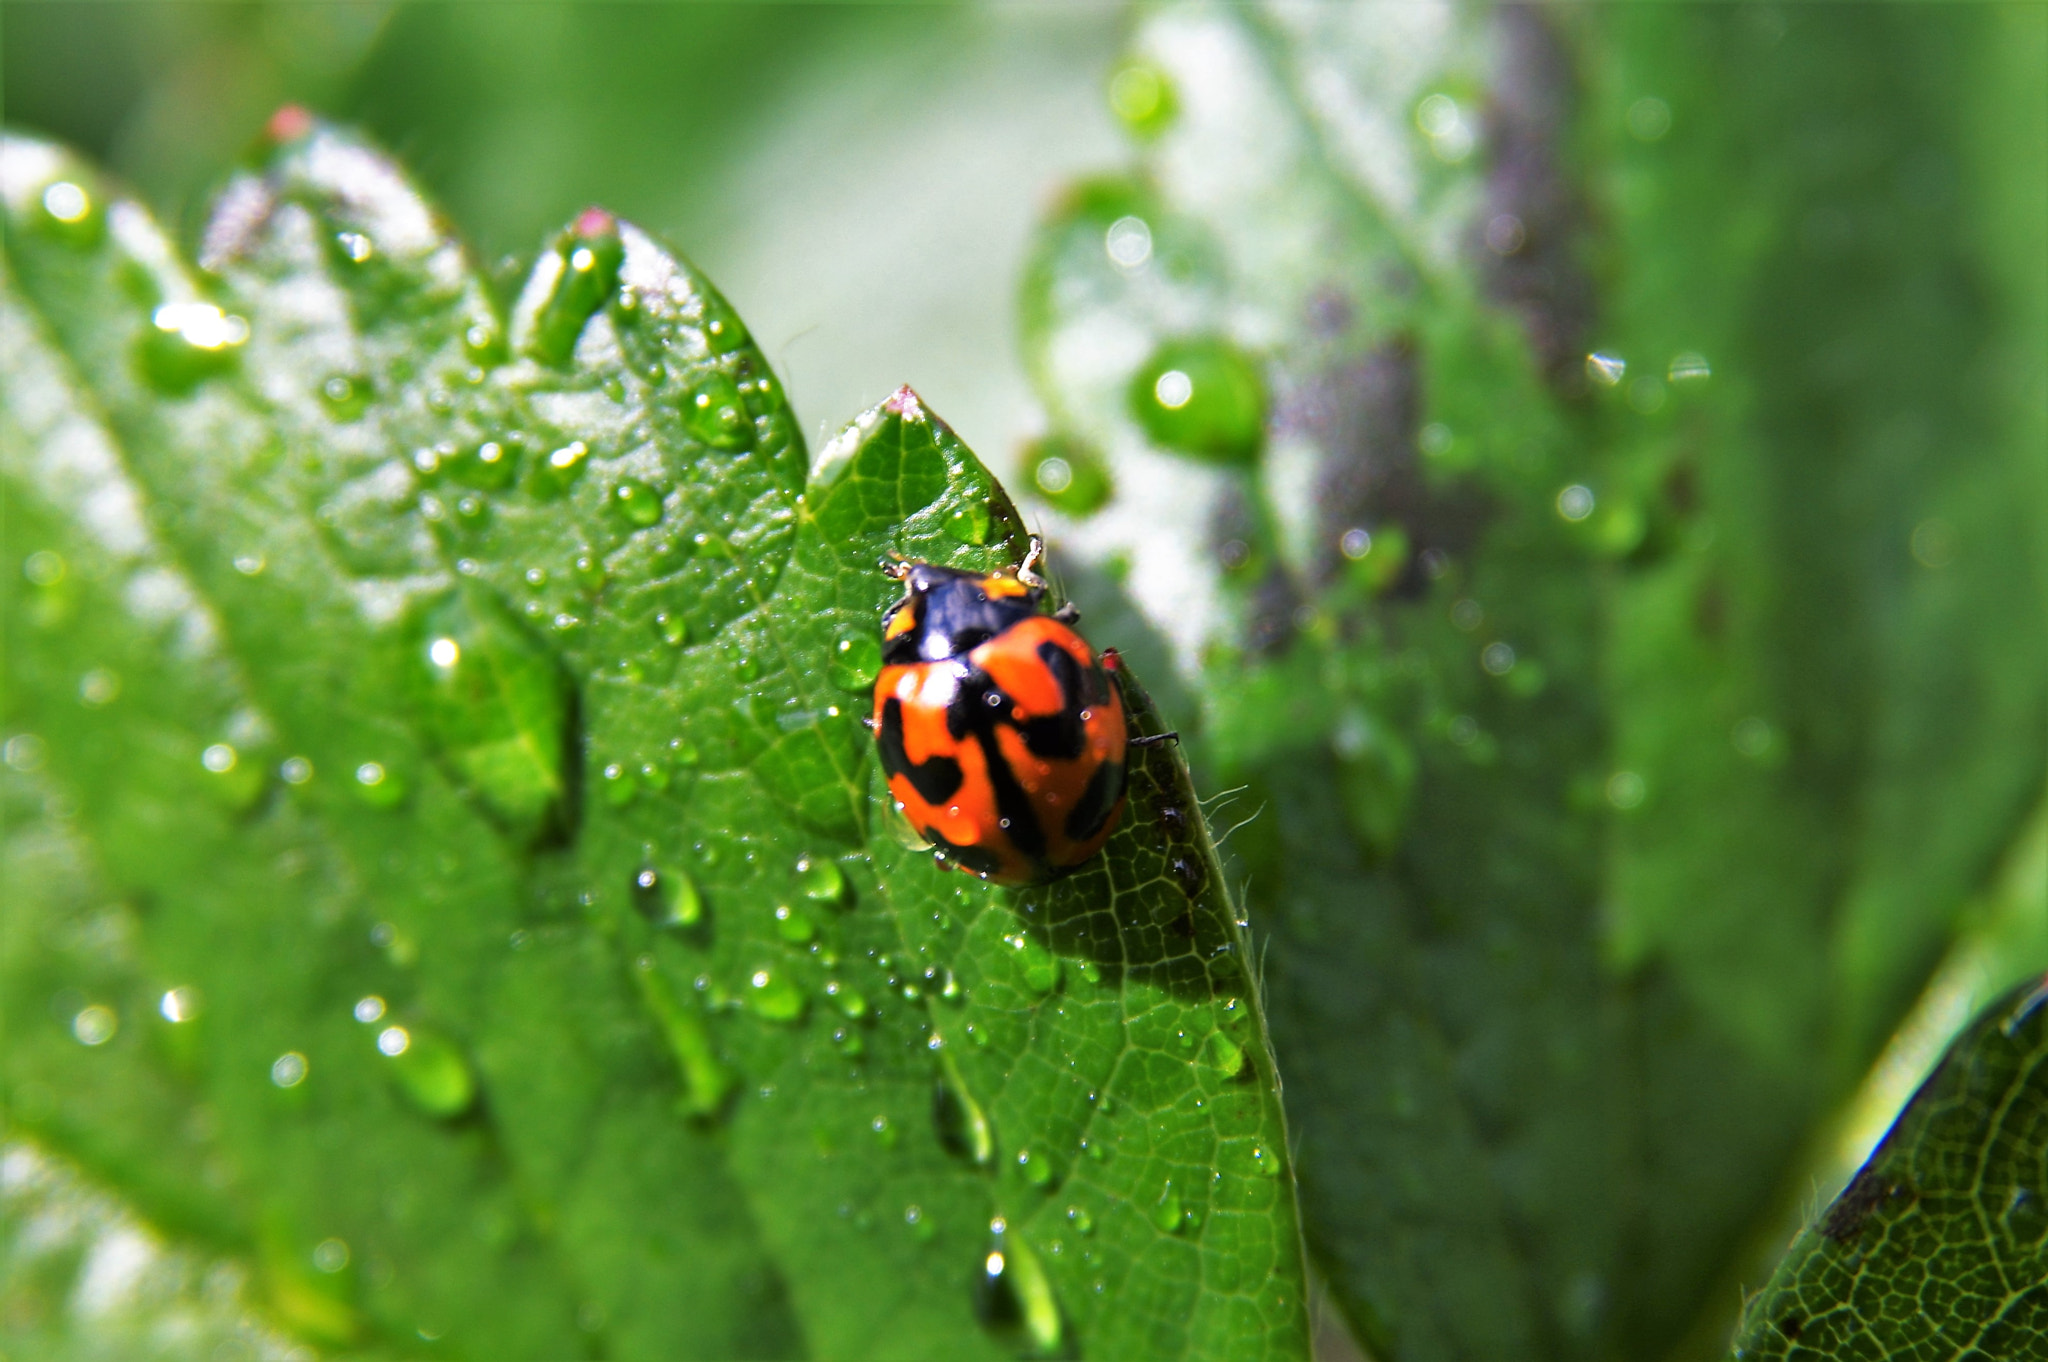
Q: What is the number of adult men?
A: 0